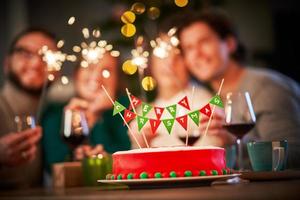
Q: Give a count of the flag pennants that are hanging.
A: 14